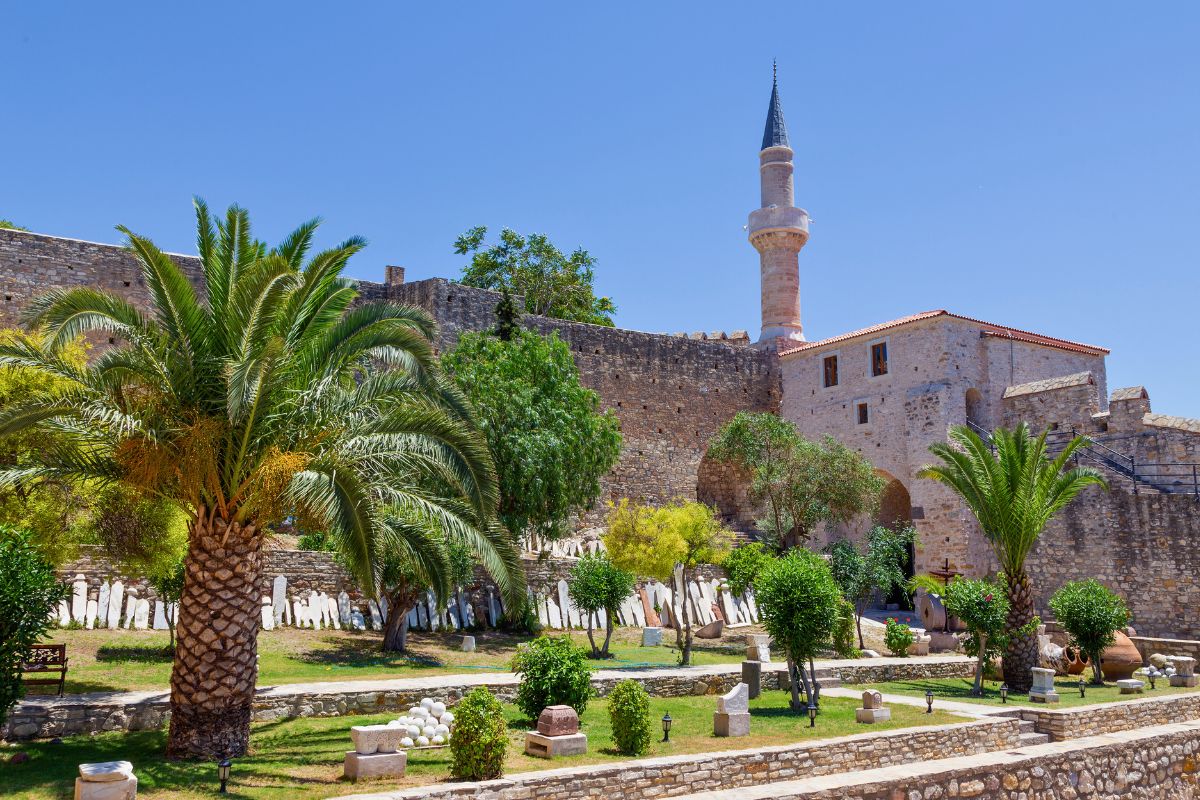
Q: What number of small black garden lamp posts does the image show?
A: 7